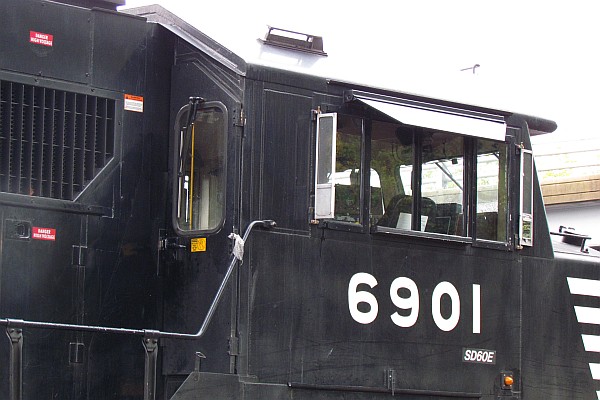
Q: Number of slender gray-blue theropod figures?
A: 0